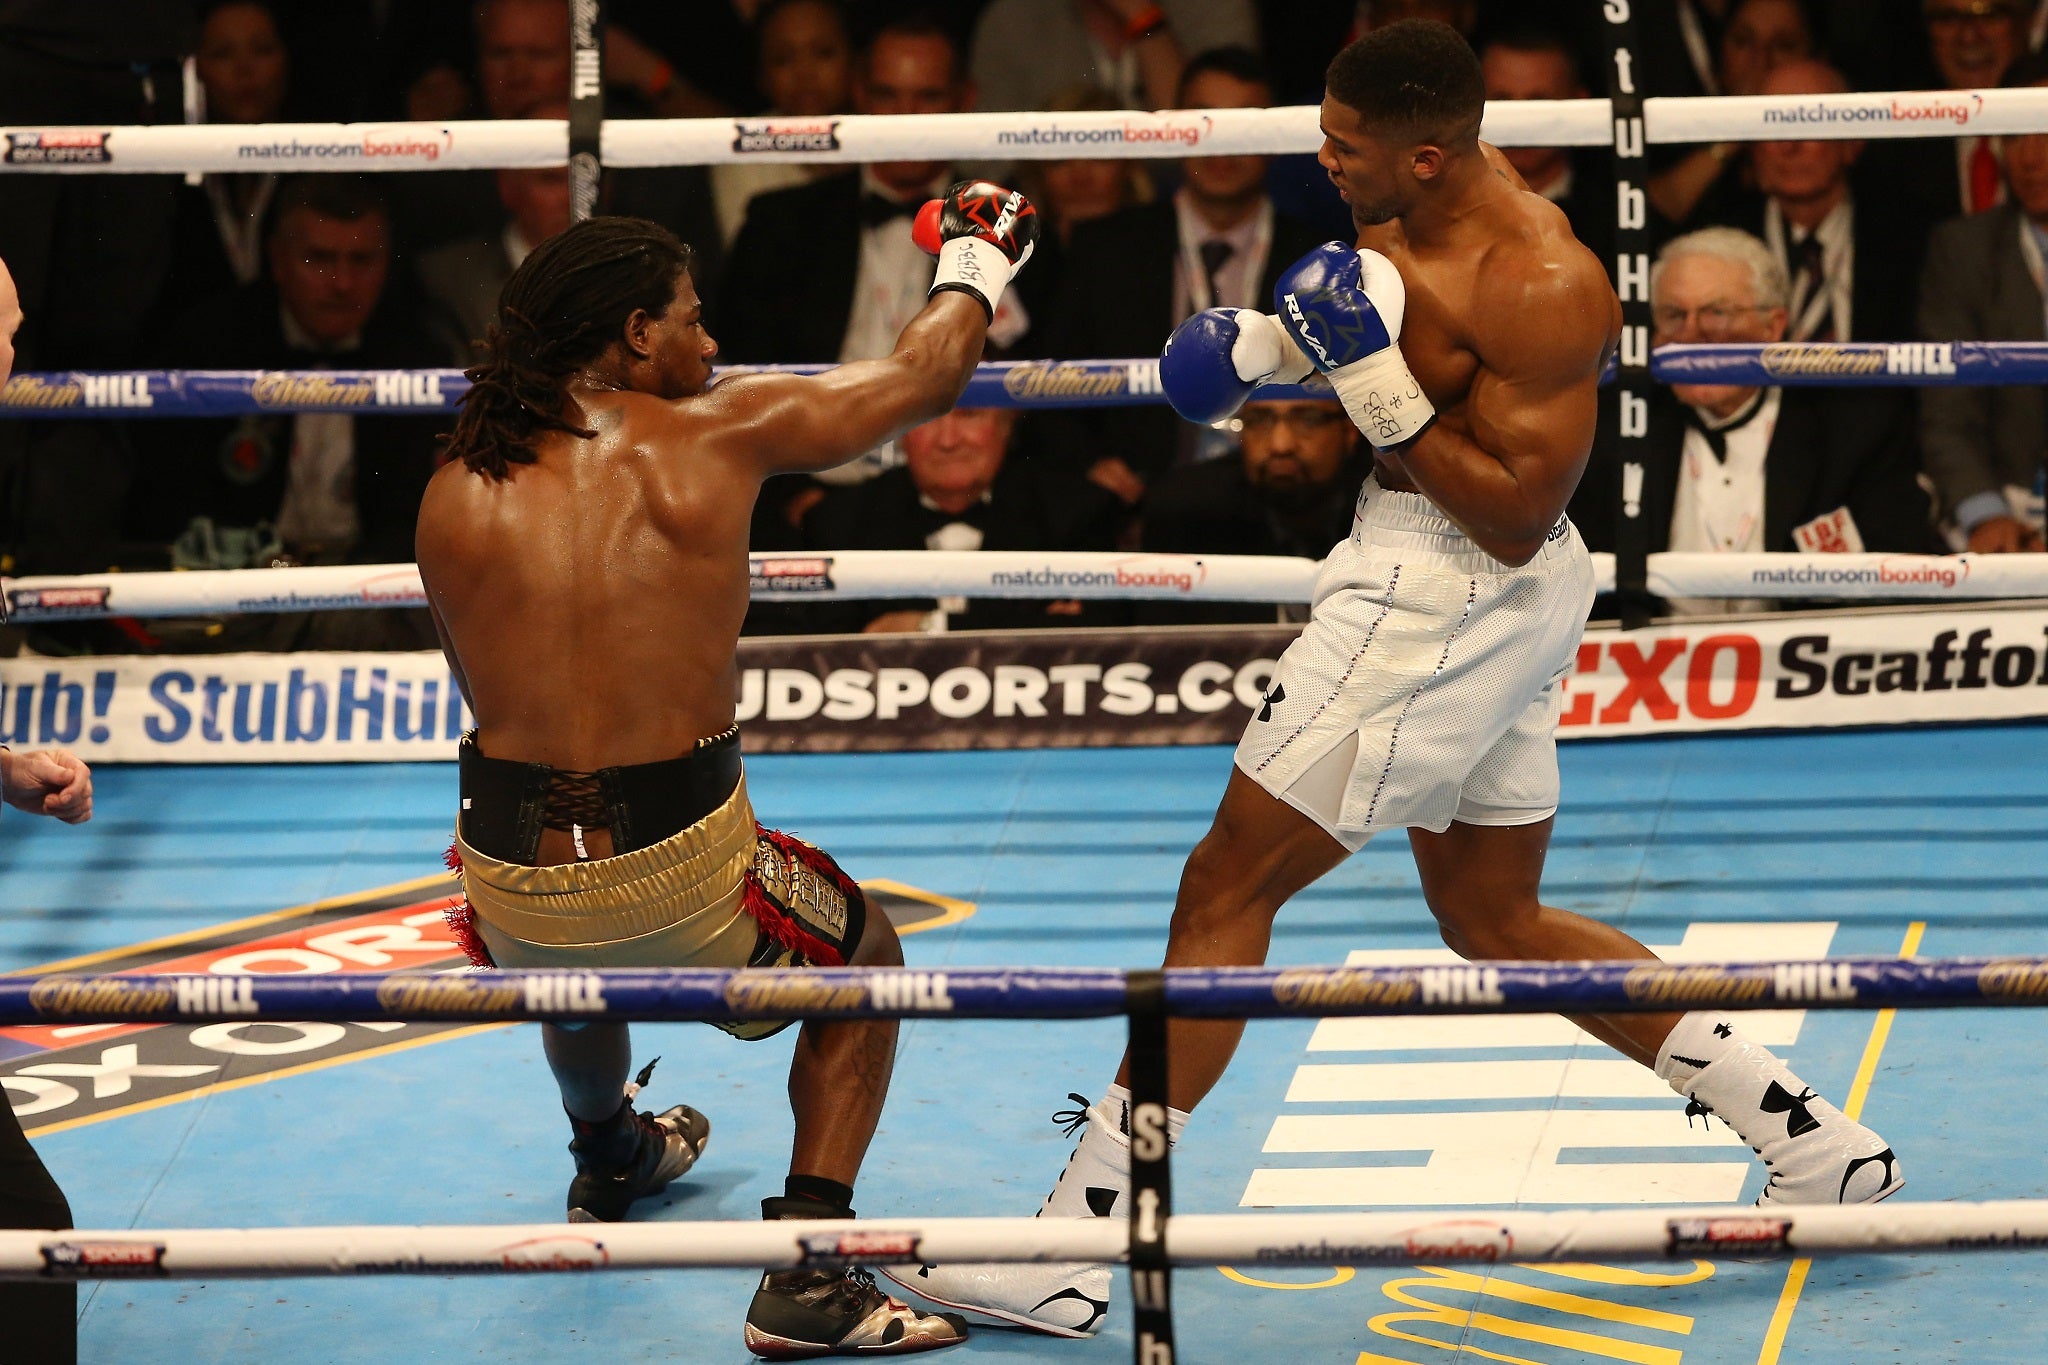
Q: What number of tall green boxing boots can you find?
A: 0